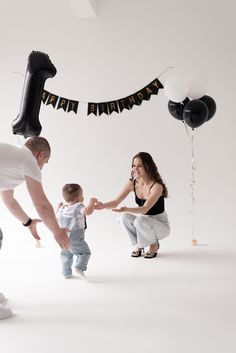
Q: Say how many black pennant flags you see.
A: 12